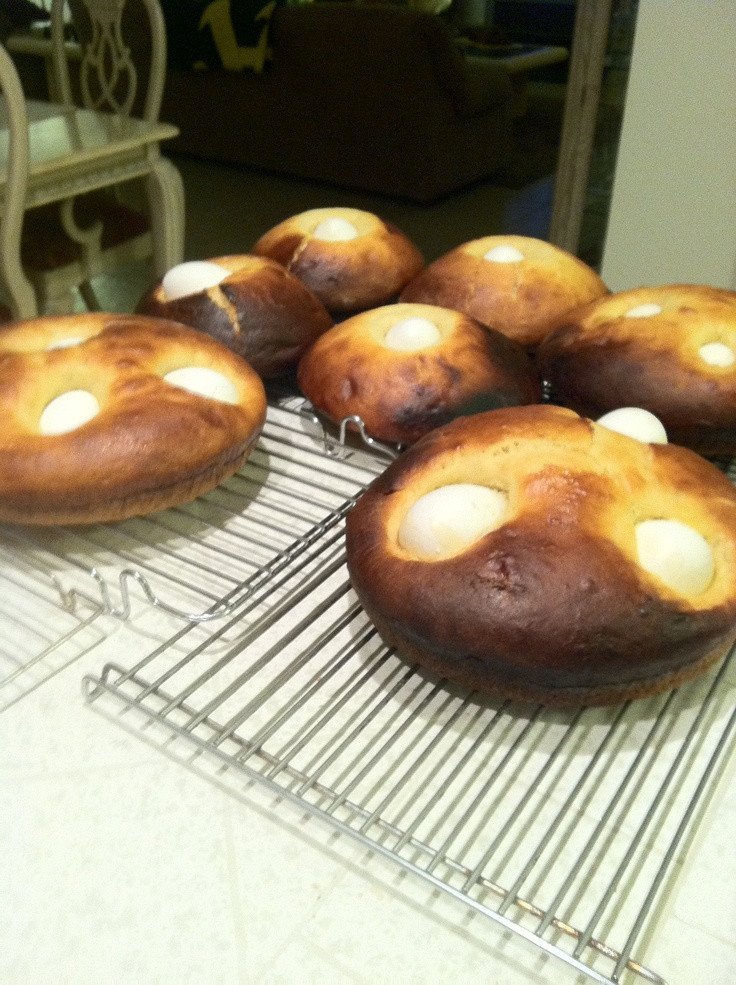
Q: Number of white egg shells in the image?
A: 12